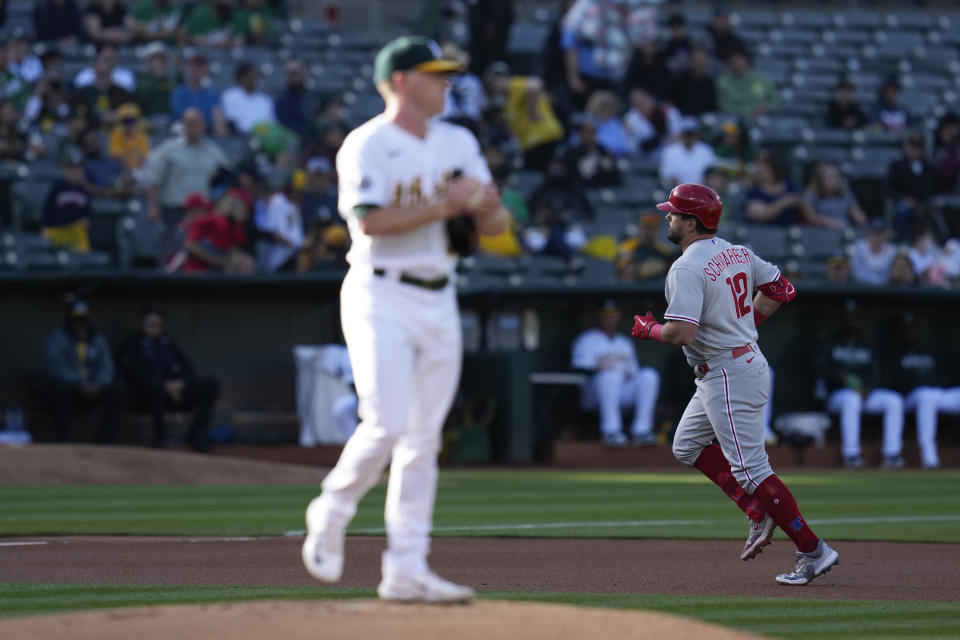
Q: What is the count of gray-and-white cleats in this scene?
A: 2